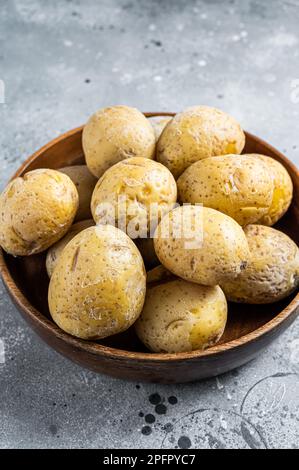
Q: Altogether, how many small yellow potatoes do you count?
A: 13